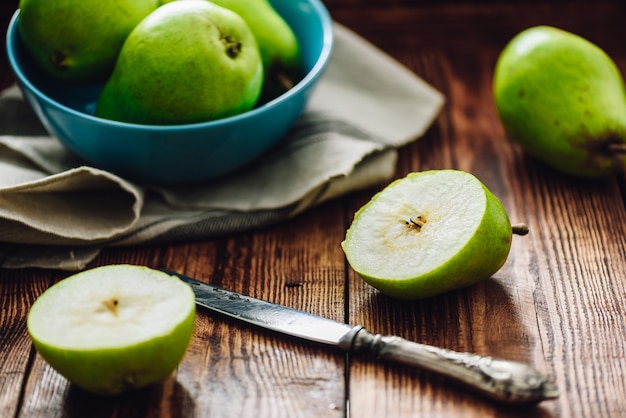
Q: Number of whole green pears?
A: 4